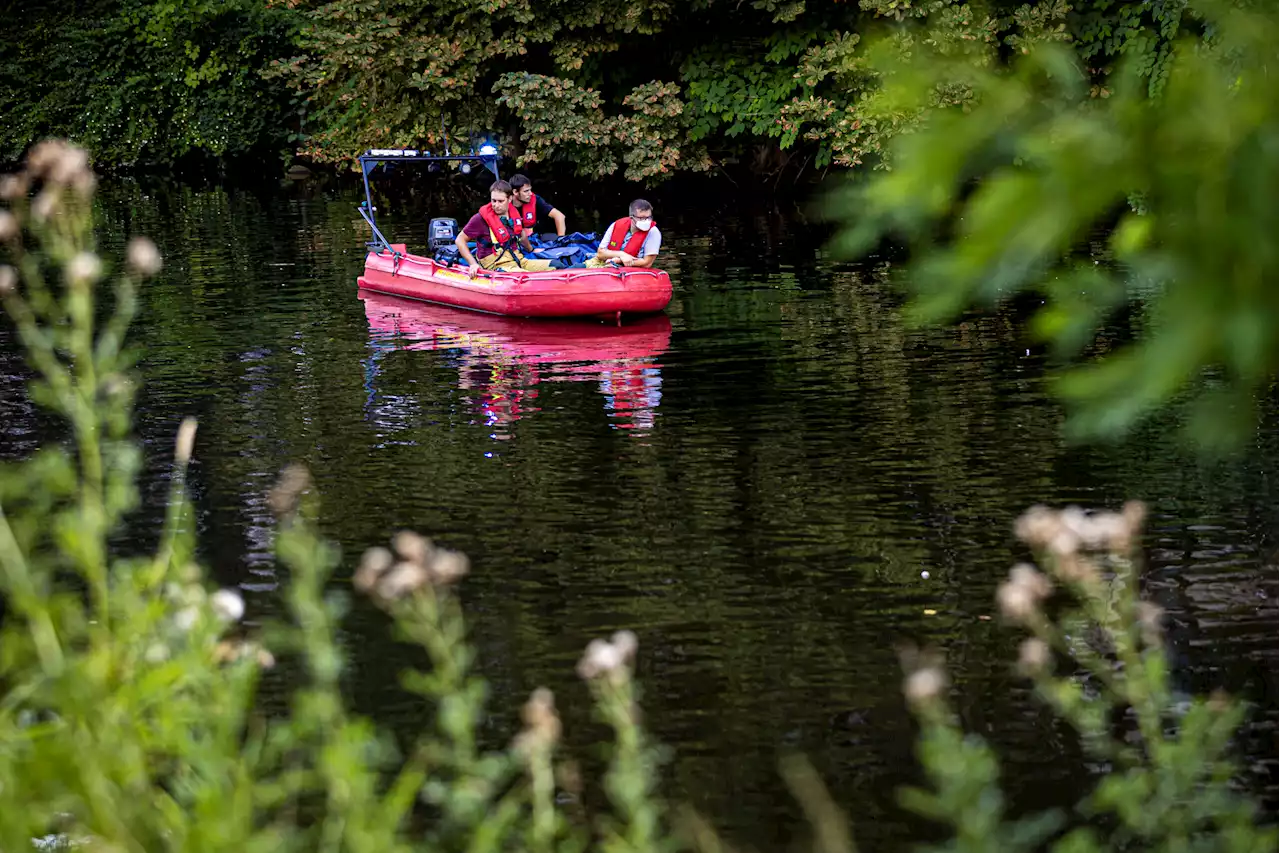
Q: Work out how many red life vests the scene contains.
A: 3